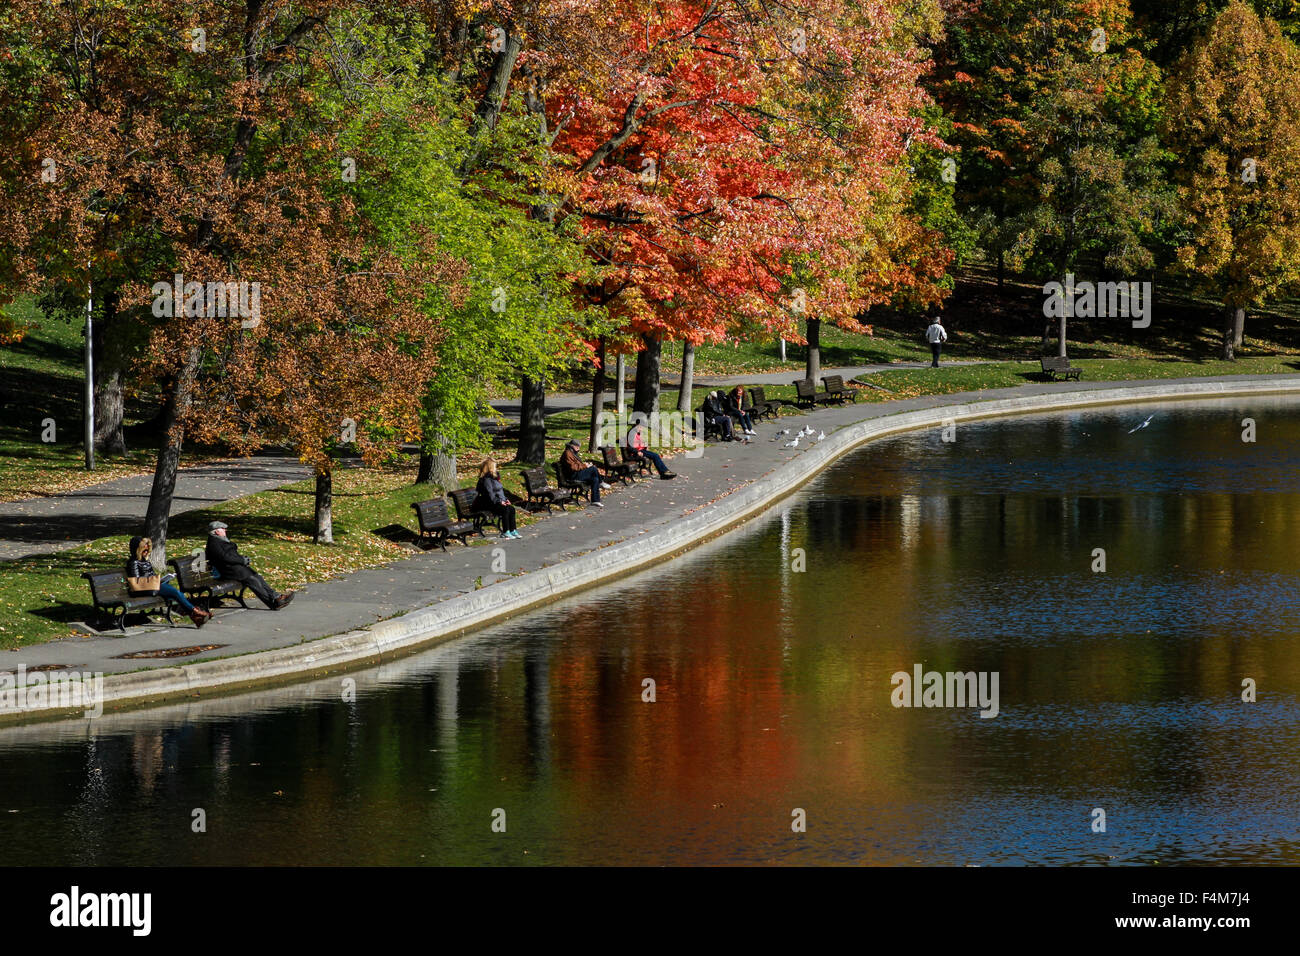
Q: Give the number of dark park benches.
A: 14